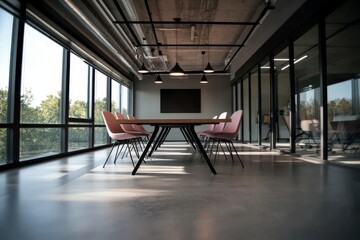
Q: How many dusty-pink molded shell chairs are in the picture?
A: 6